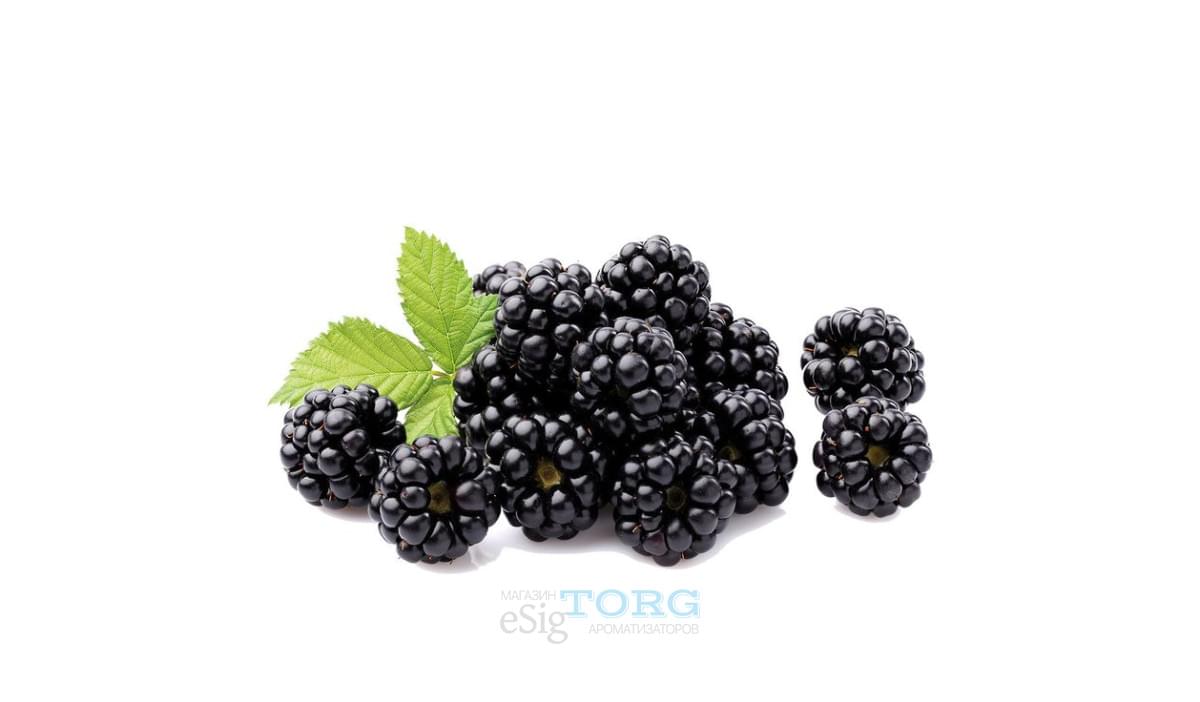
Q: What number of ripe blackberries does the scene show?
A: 13